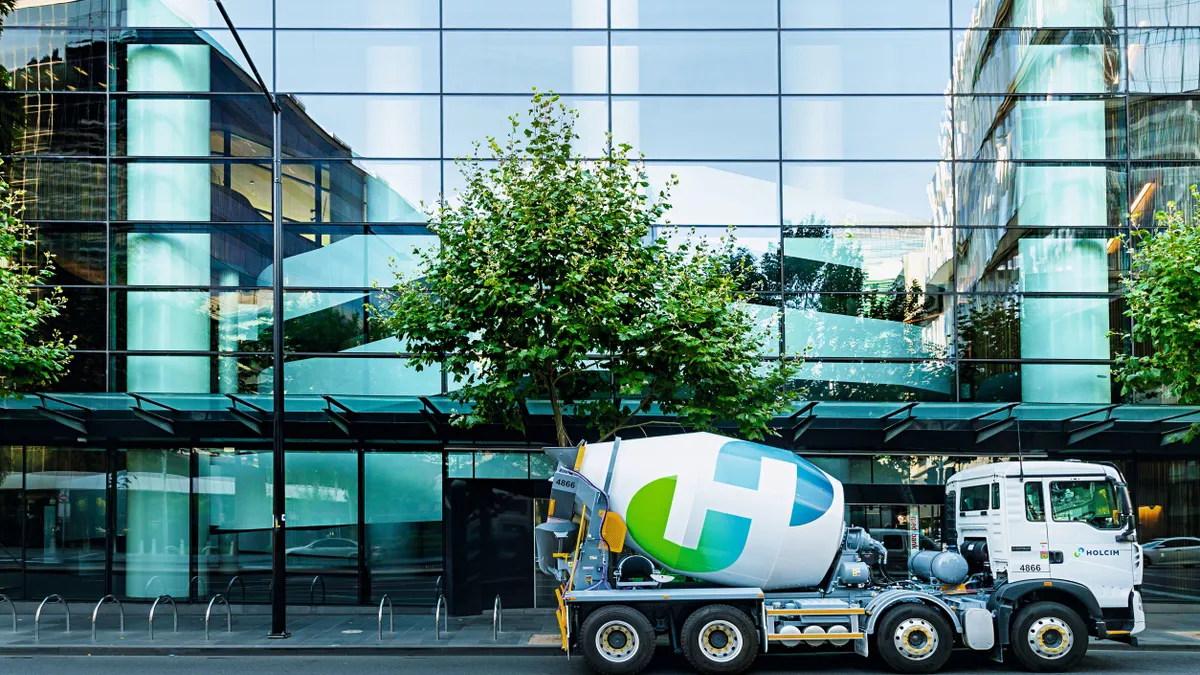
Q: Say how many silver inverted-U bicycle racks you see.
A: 8